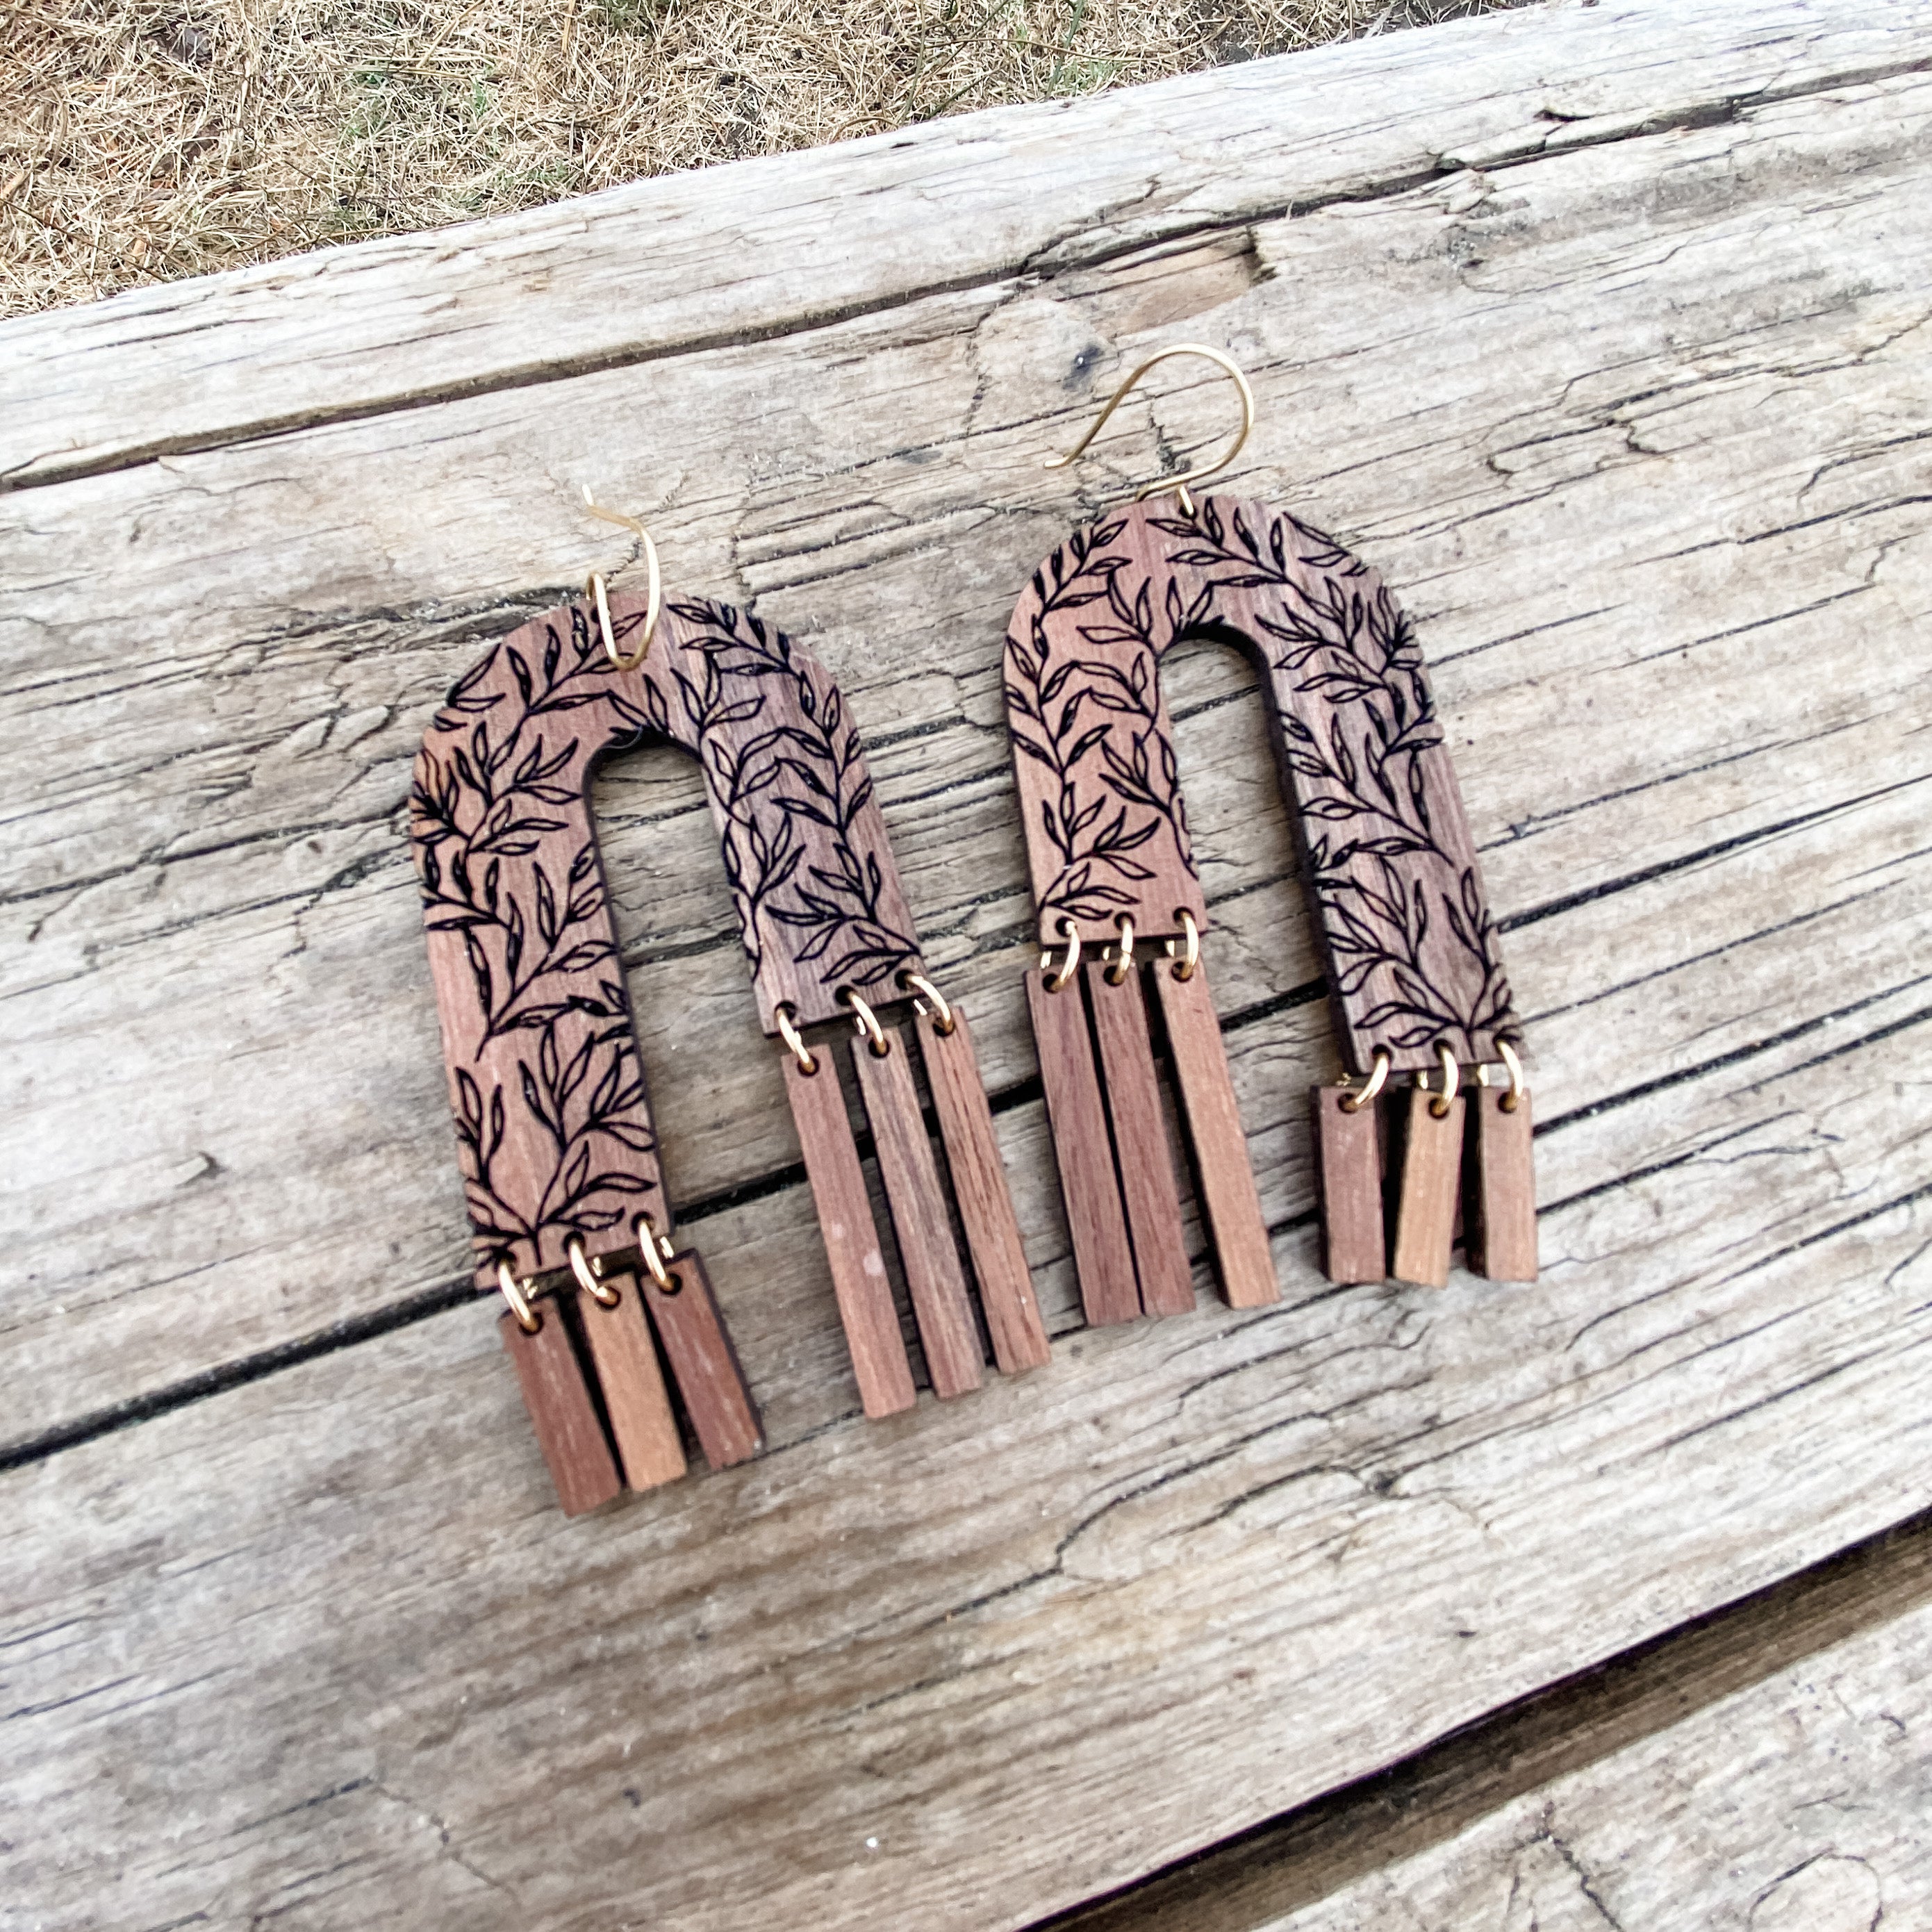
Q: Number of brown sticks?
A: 12